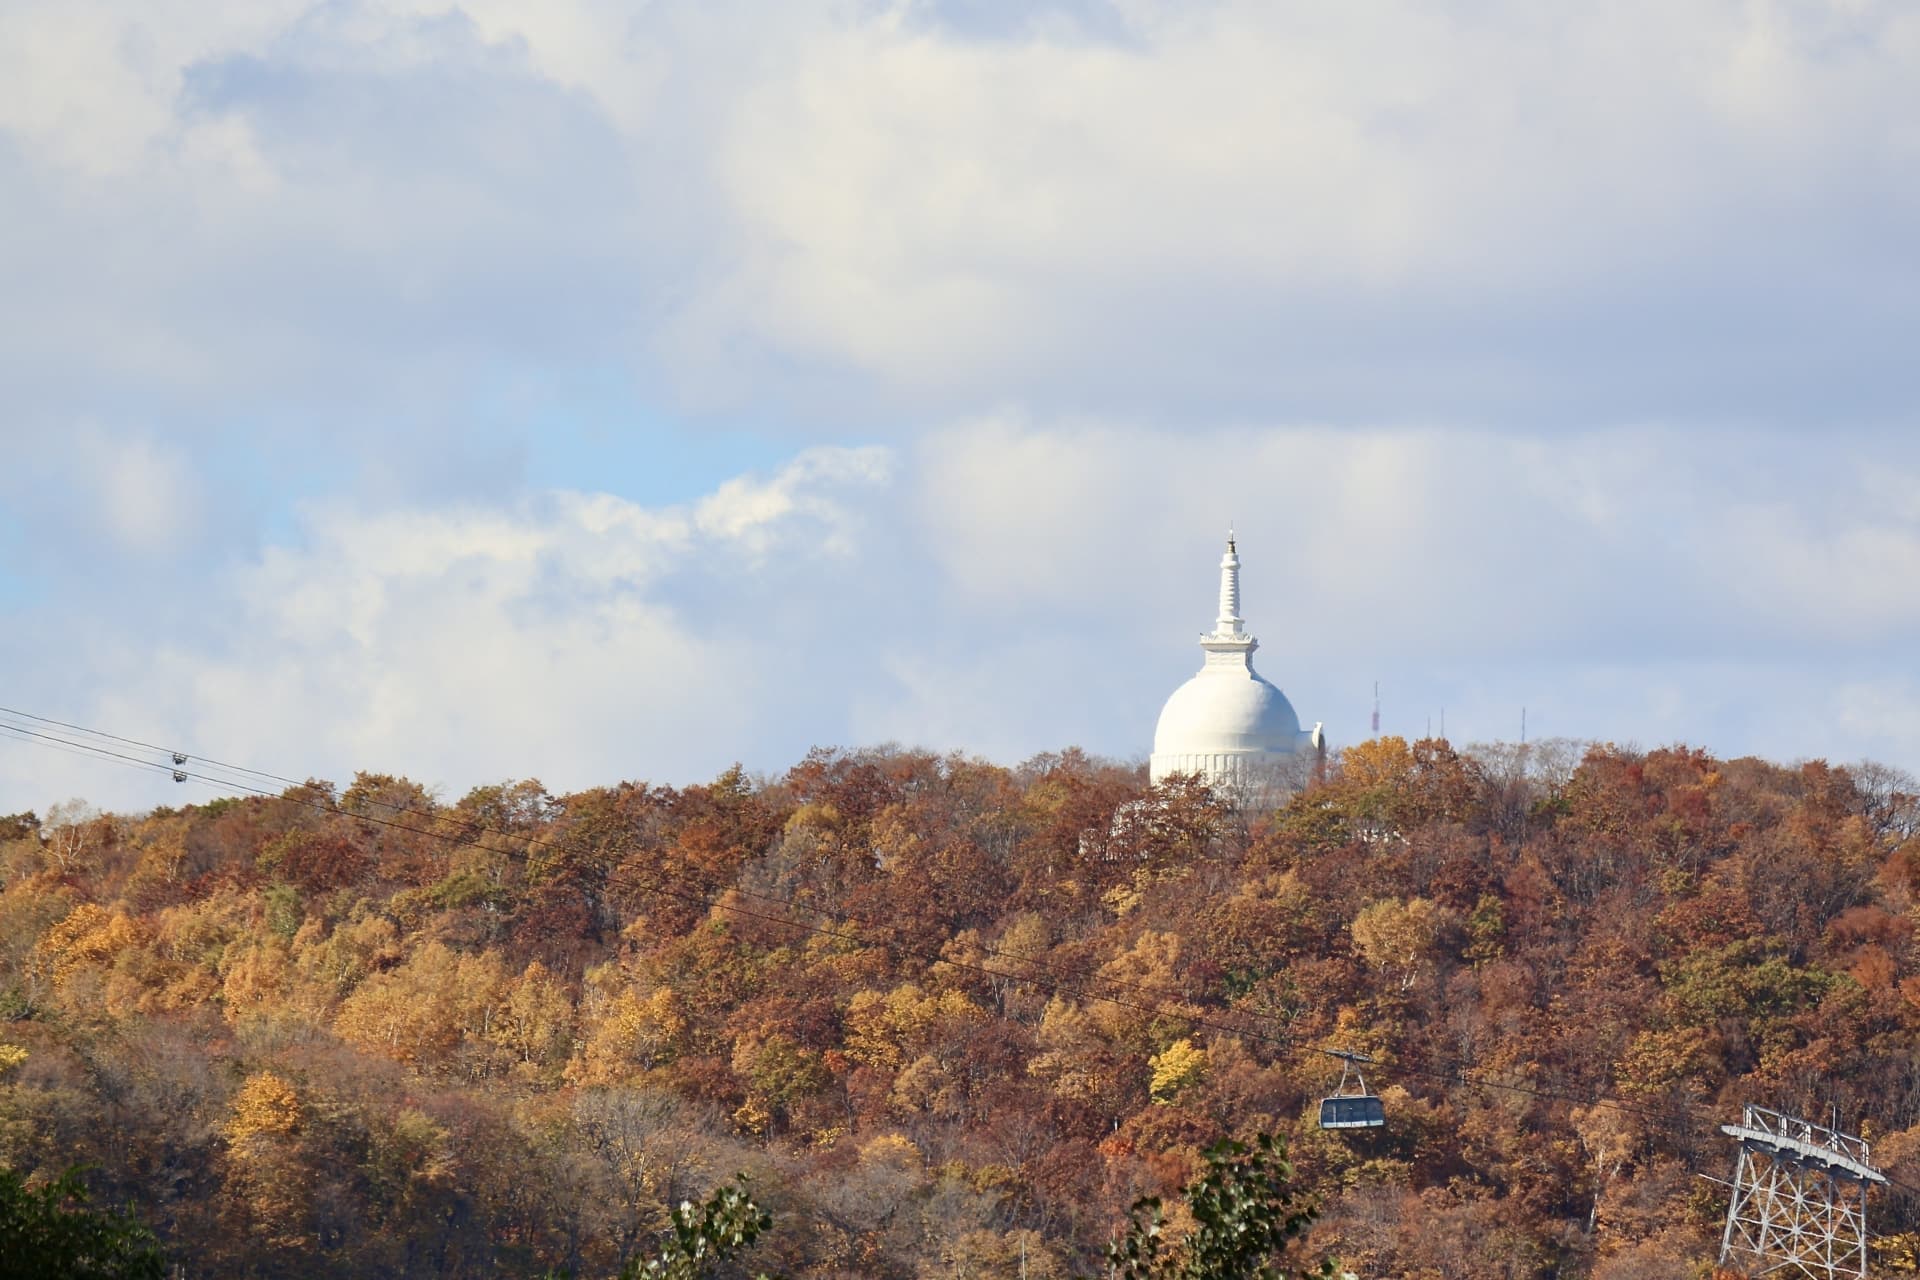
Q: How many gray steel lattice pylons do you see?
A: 1